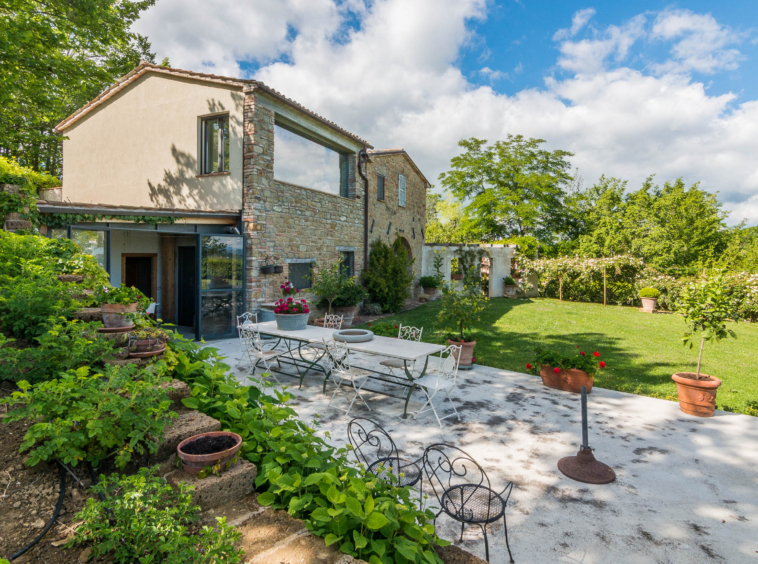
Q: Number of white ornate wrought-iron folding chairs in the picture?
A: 6